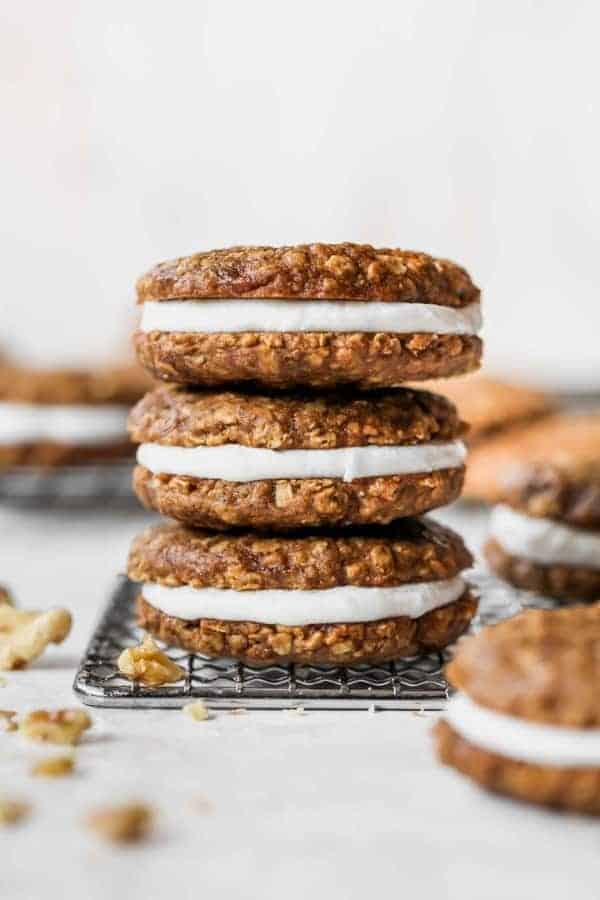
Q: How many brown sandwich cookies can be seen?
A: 6